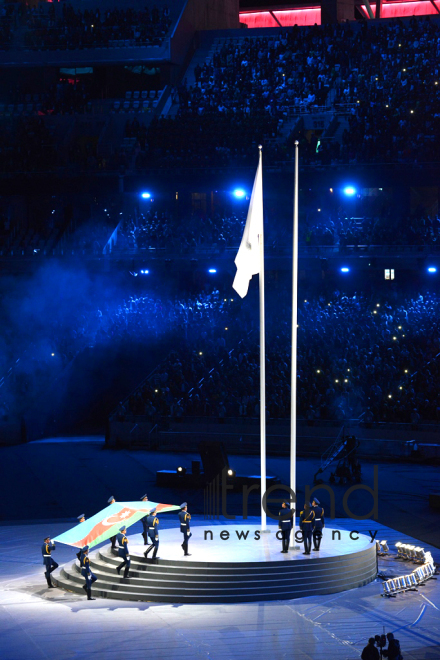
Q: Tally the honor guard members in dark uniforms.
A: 11